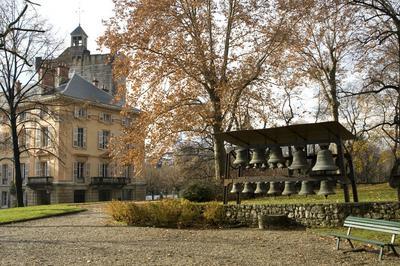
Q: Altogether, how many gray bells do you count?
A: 12